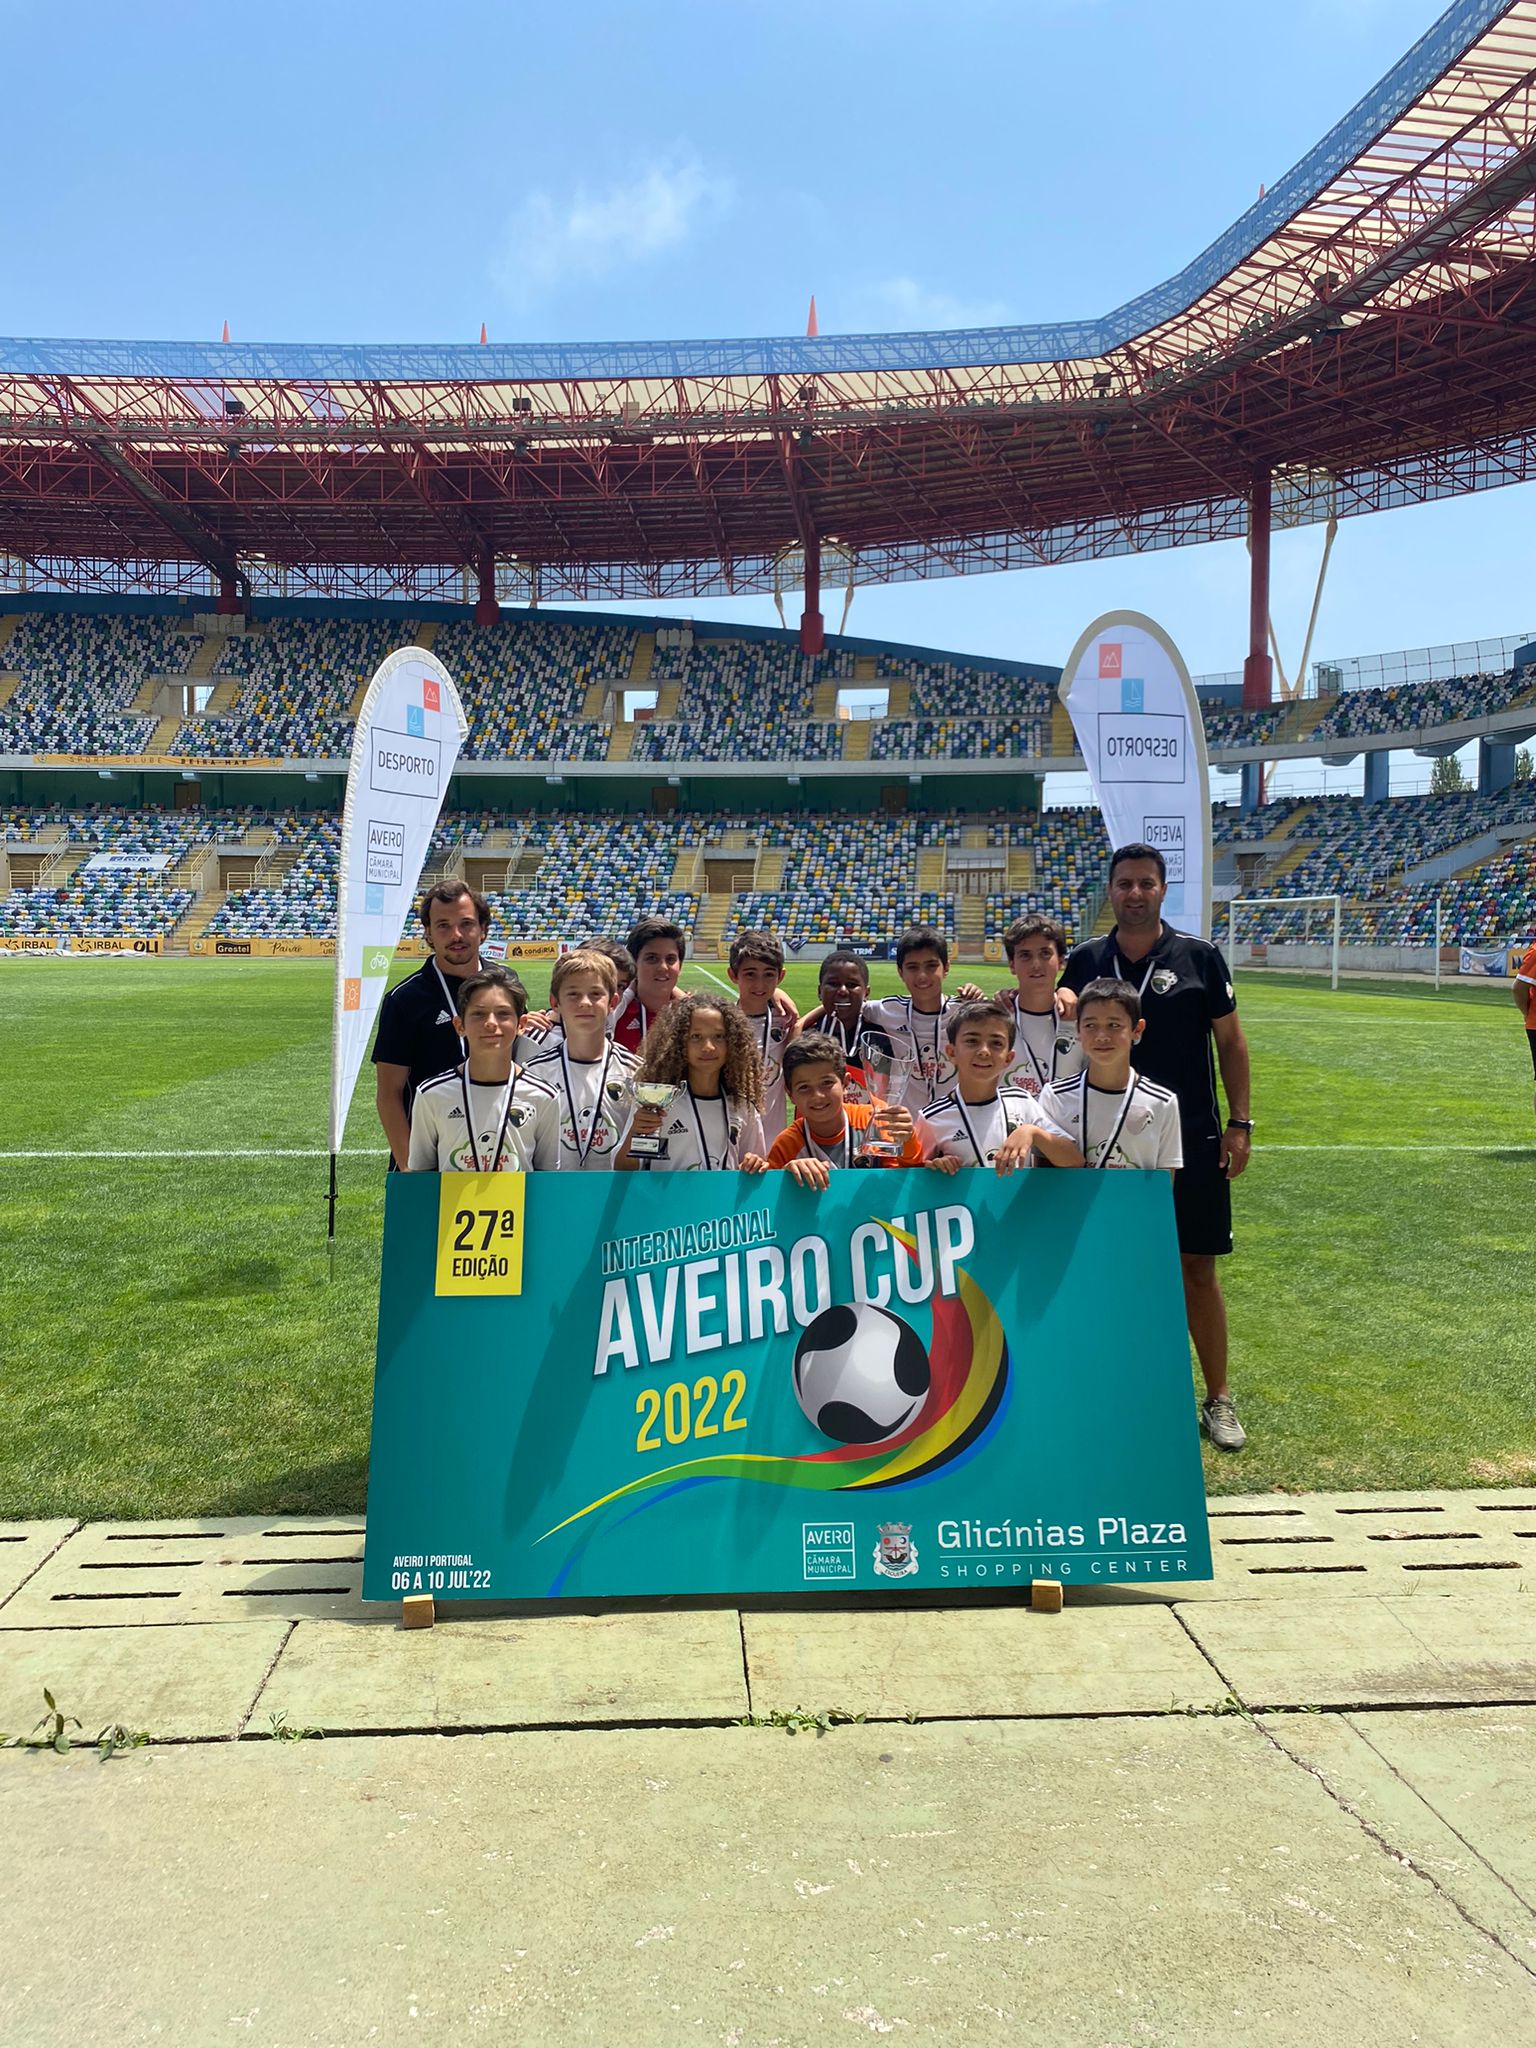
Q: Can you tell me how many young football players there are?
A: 12